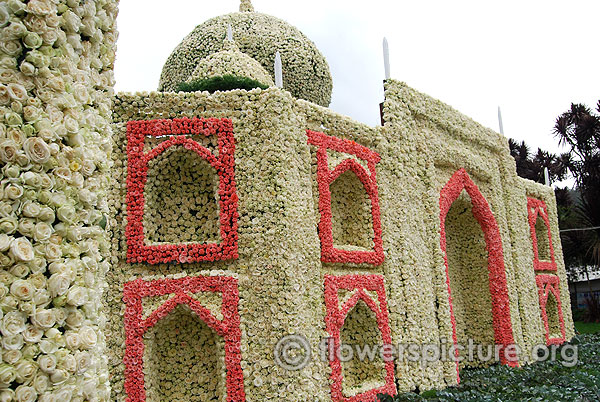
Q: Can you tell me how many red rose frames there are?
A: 7